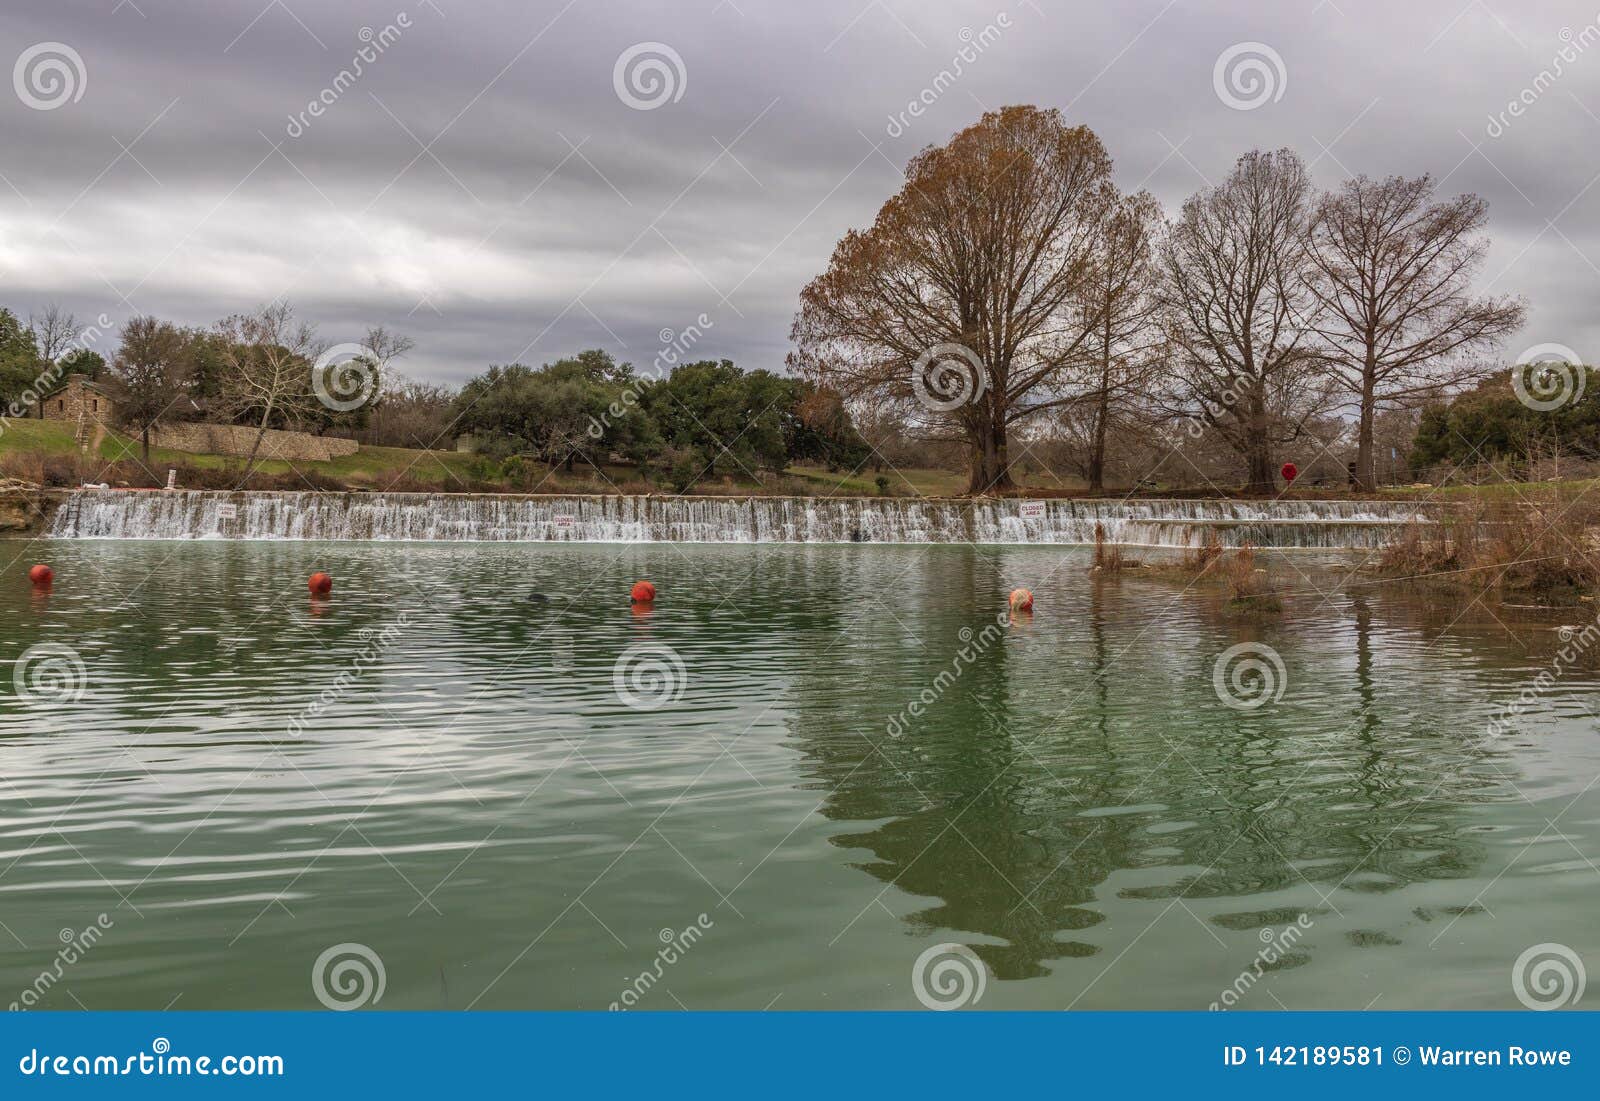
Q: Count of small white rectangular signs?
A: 3